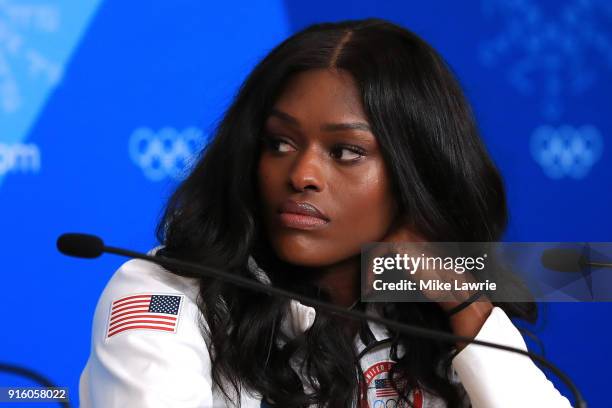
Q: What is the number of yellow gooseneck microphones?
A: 0